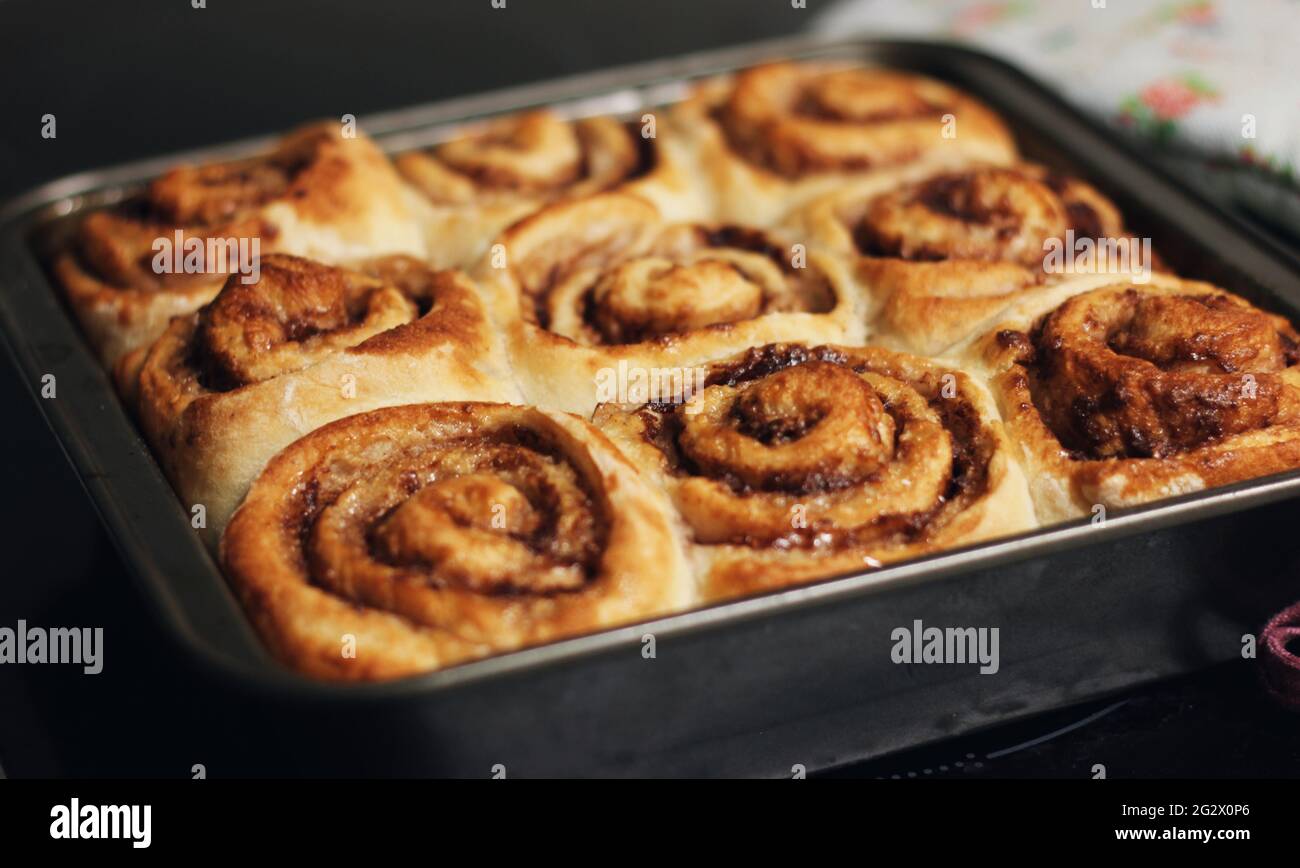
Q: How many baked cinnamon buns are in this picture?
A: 9